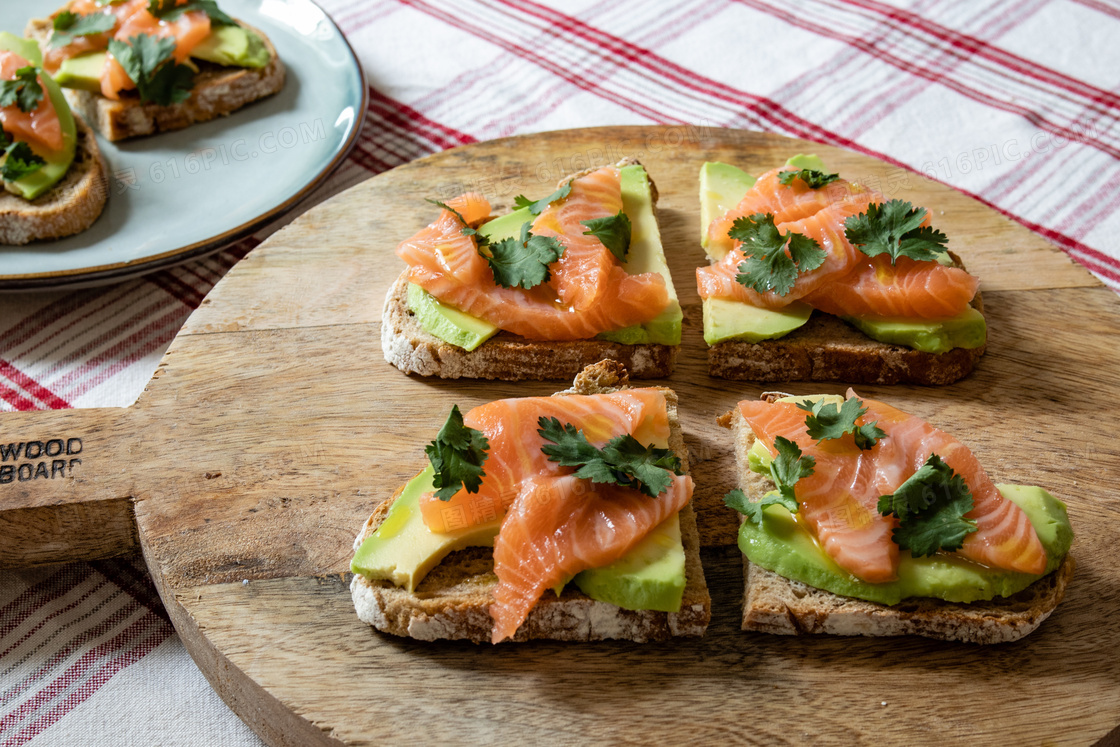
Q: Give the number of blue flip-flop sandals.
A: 0